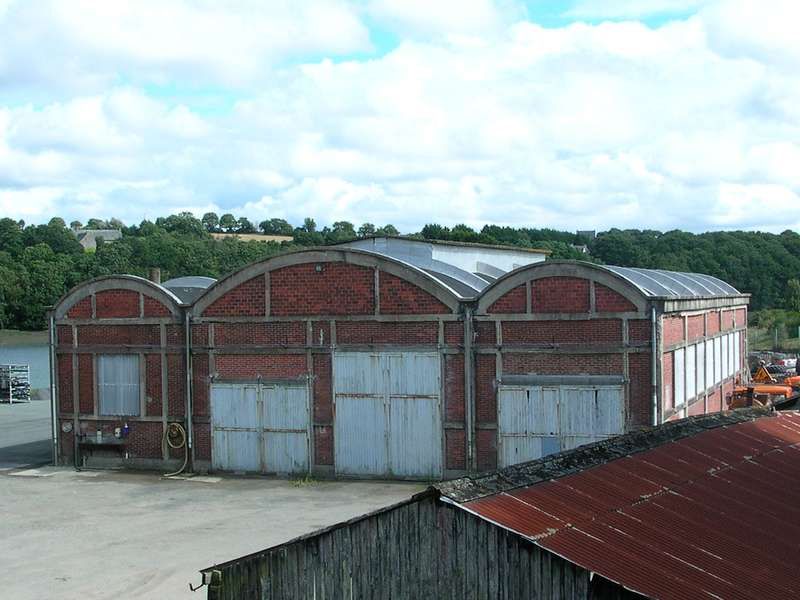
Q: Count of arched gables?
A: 3